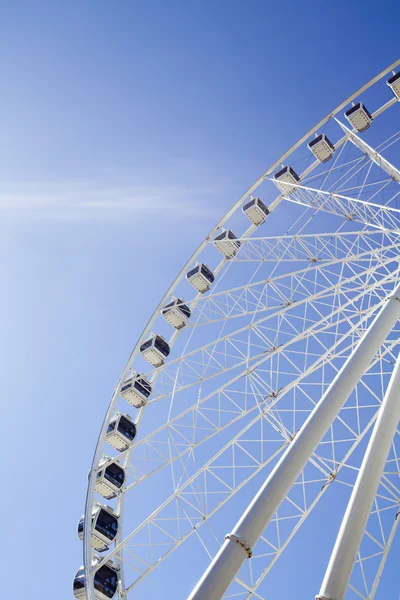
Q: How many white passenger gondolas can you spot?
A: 14